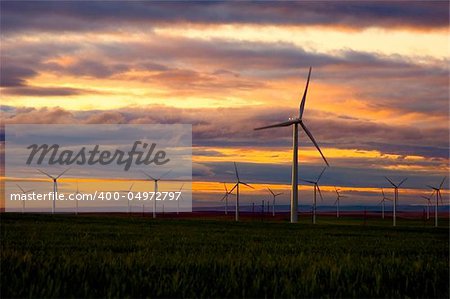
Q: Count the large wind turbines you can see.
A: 1